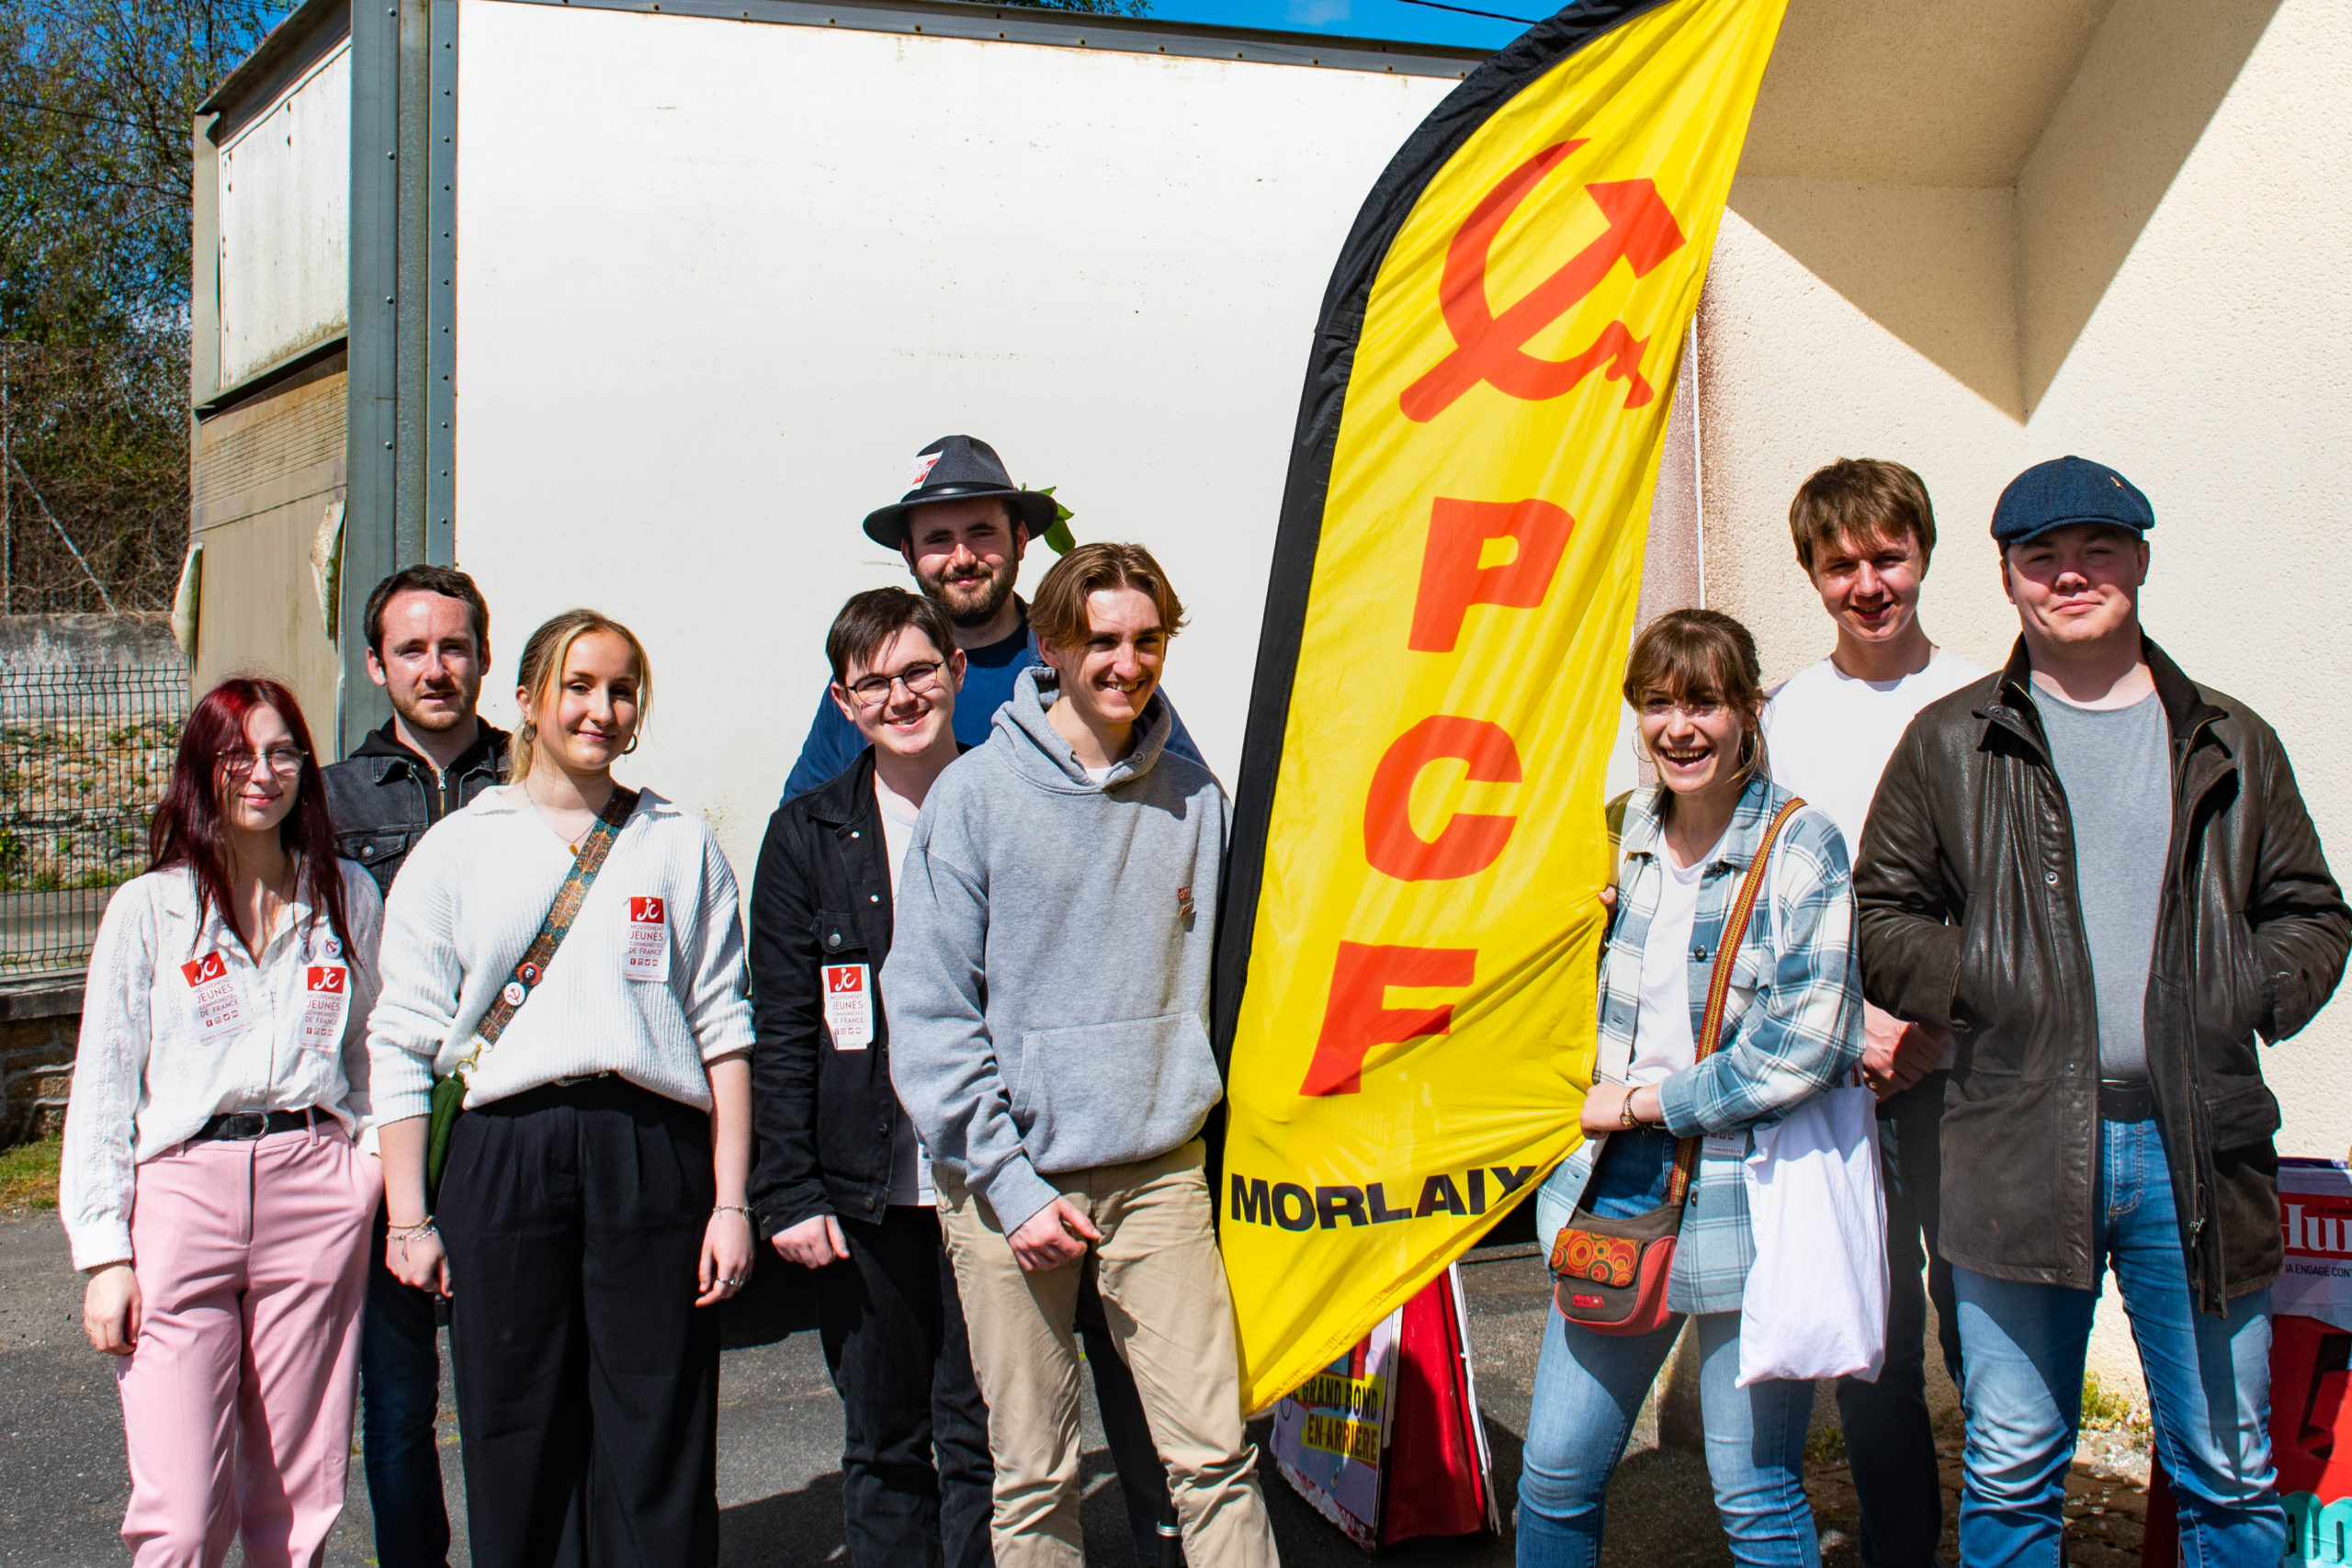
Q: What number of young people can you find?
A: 9